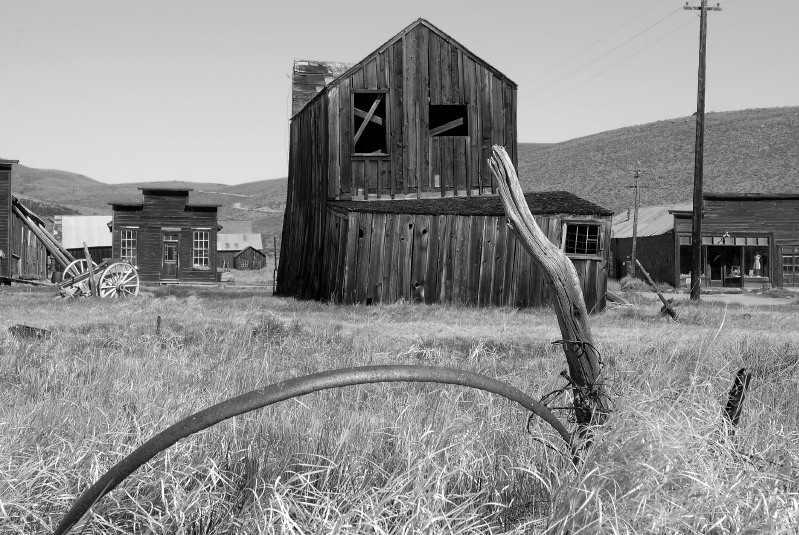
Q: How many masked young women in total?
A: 0